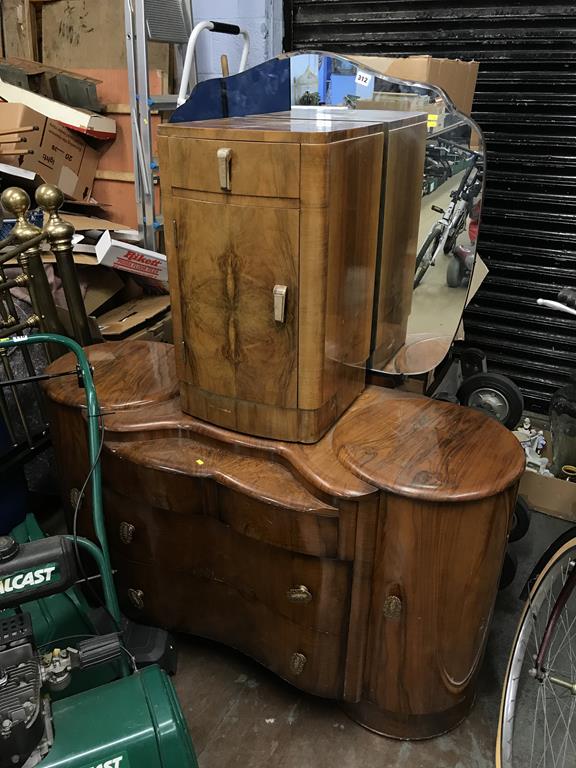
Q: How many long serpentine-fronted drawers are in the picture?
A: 2